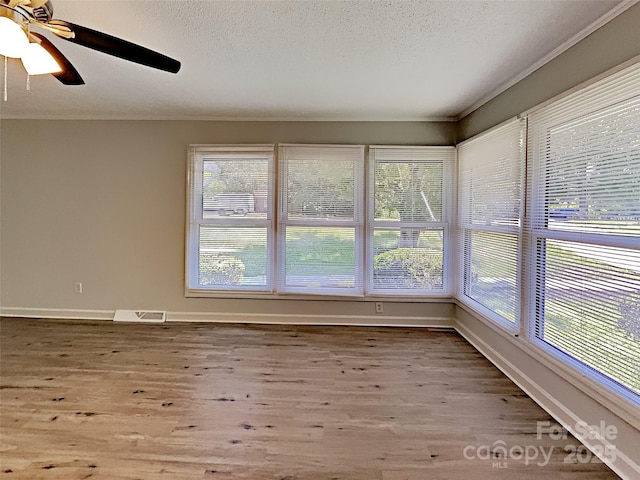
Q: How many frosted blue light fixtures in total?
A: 0